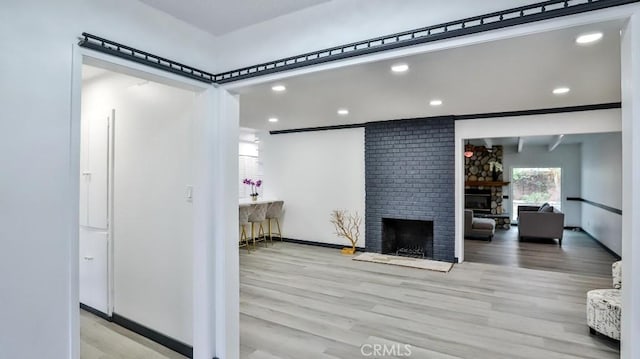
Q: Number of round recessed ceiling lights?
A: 7